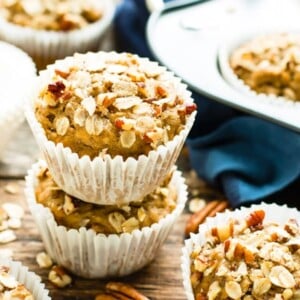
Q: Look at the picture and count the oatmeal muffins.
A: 6